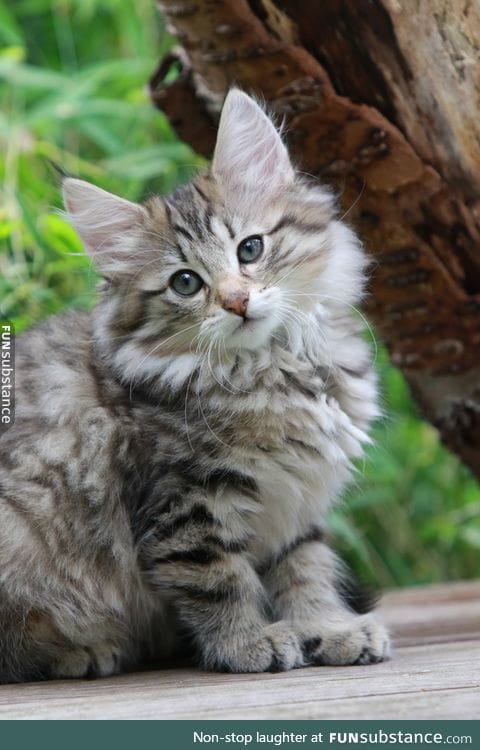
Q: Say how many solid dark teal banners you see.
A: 1